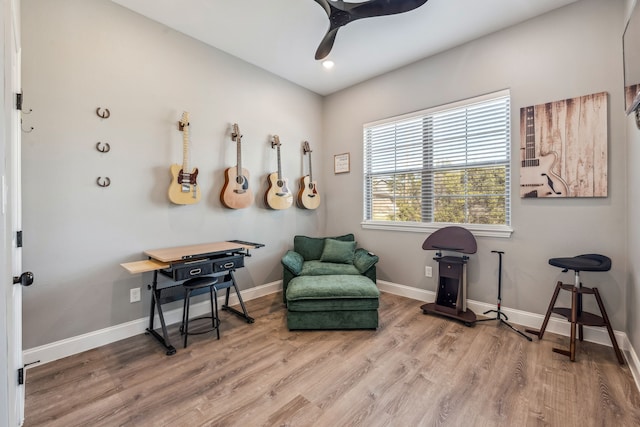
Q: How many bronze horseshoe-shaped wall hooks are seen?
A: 3